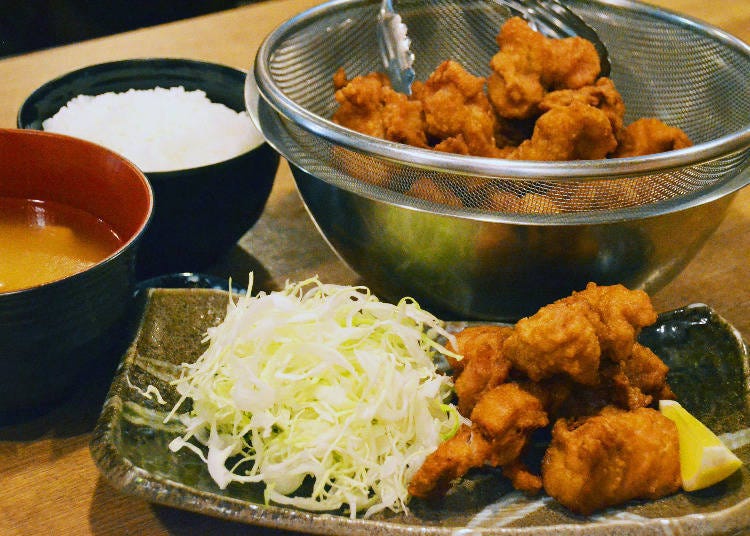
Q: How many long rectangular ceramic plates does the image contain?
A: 1